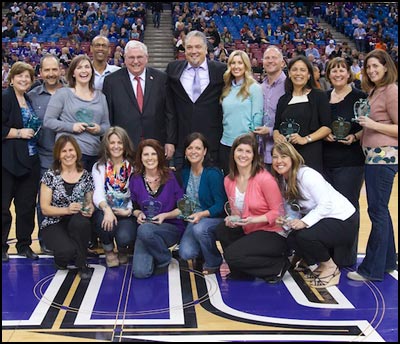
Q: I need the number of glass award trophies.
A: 12